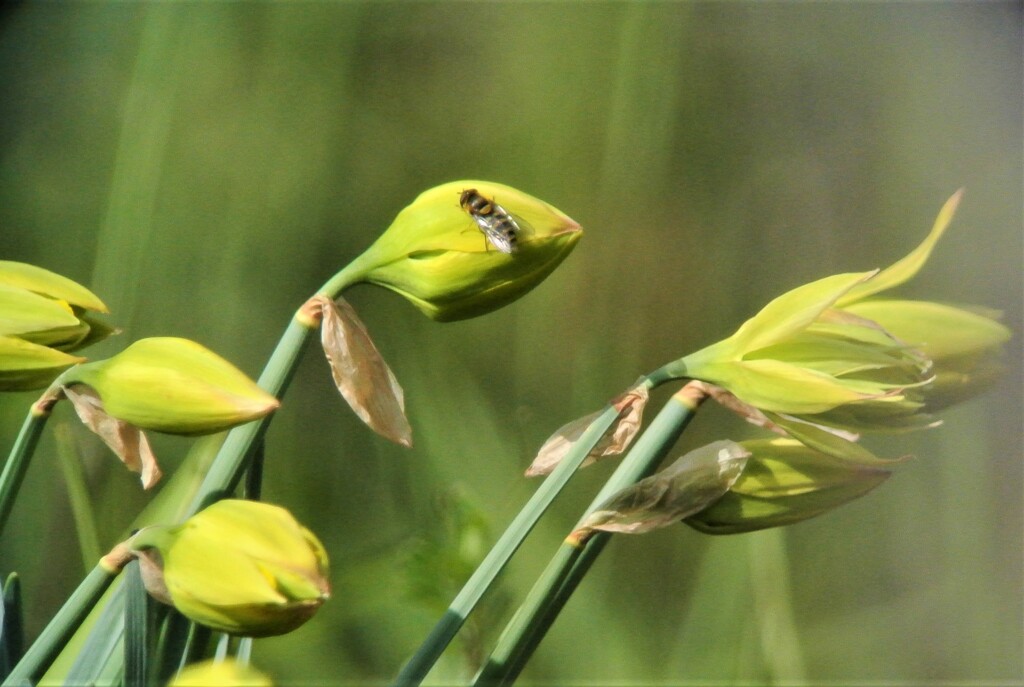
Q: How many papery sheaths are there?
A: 6